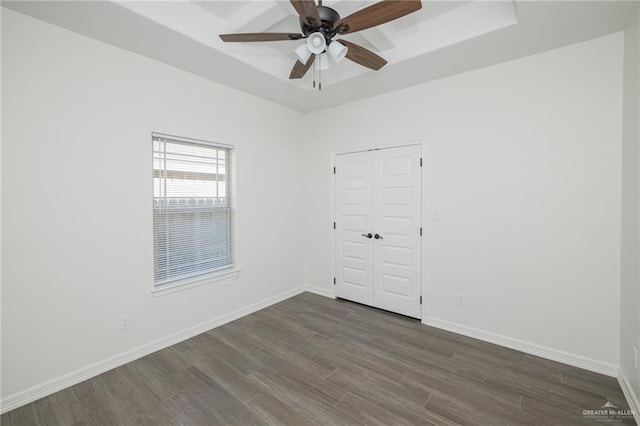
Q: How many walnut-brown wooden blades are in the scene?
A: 5